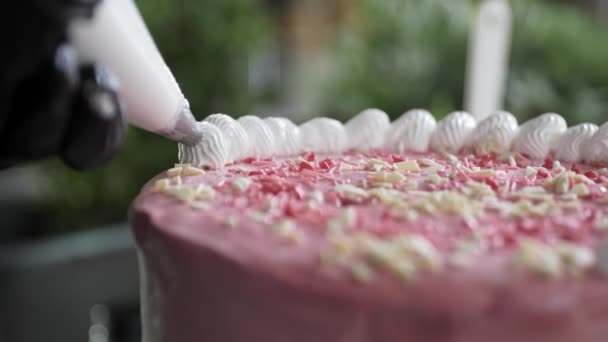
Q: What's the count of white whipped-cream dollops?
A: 12